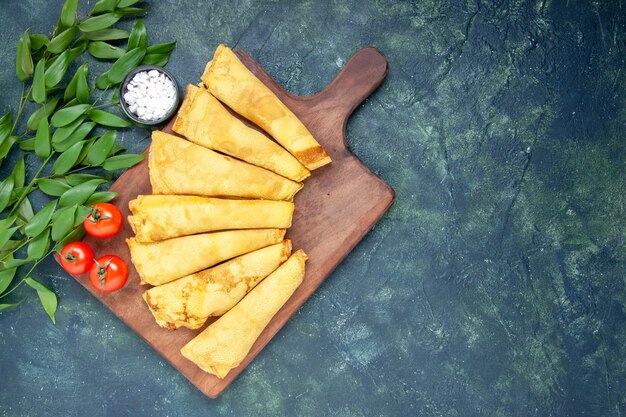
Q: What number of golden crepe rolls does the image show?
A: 7